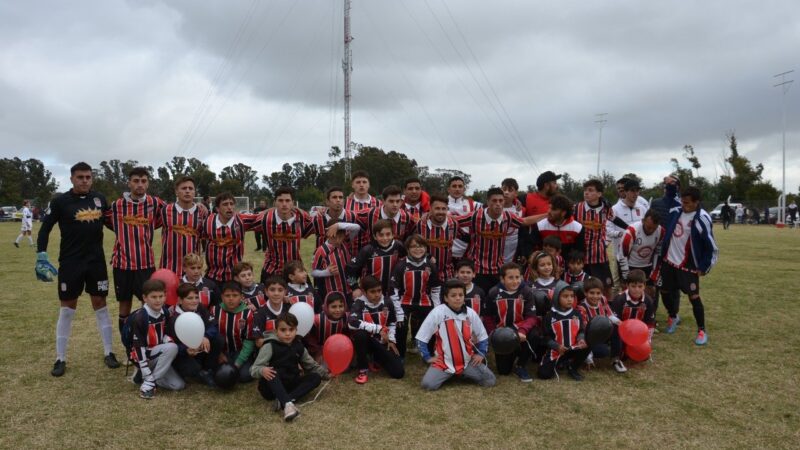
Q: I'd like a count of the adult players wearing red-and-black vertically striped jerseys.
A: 11